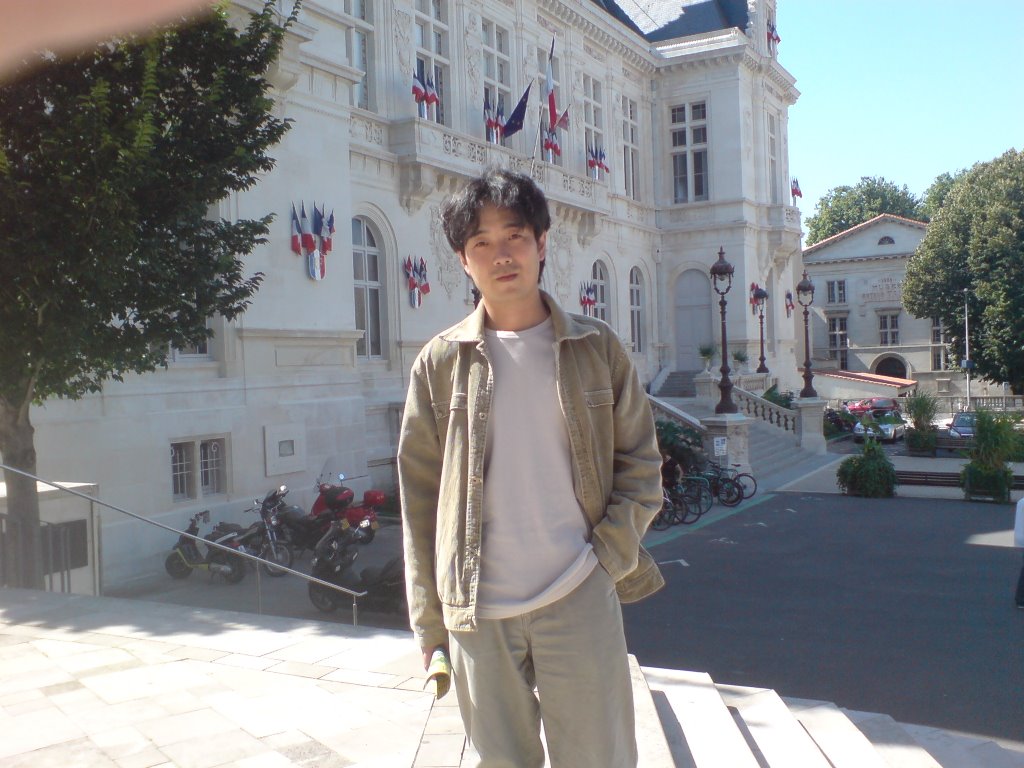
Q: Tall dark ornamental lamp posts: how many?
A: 3